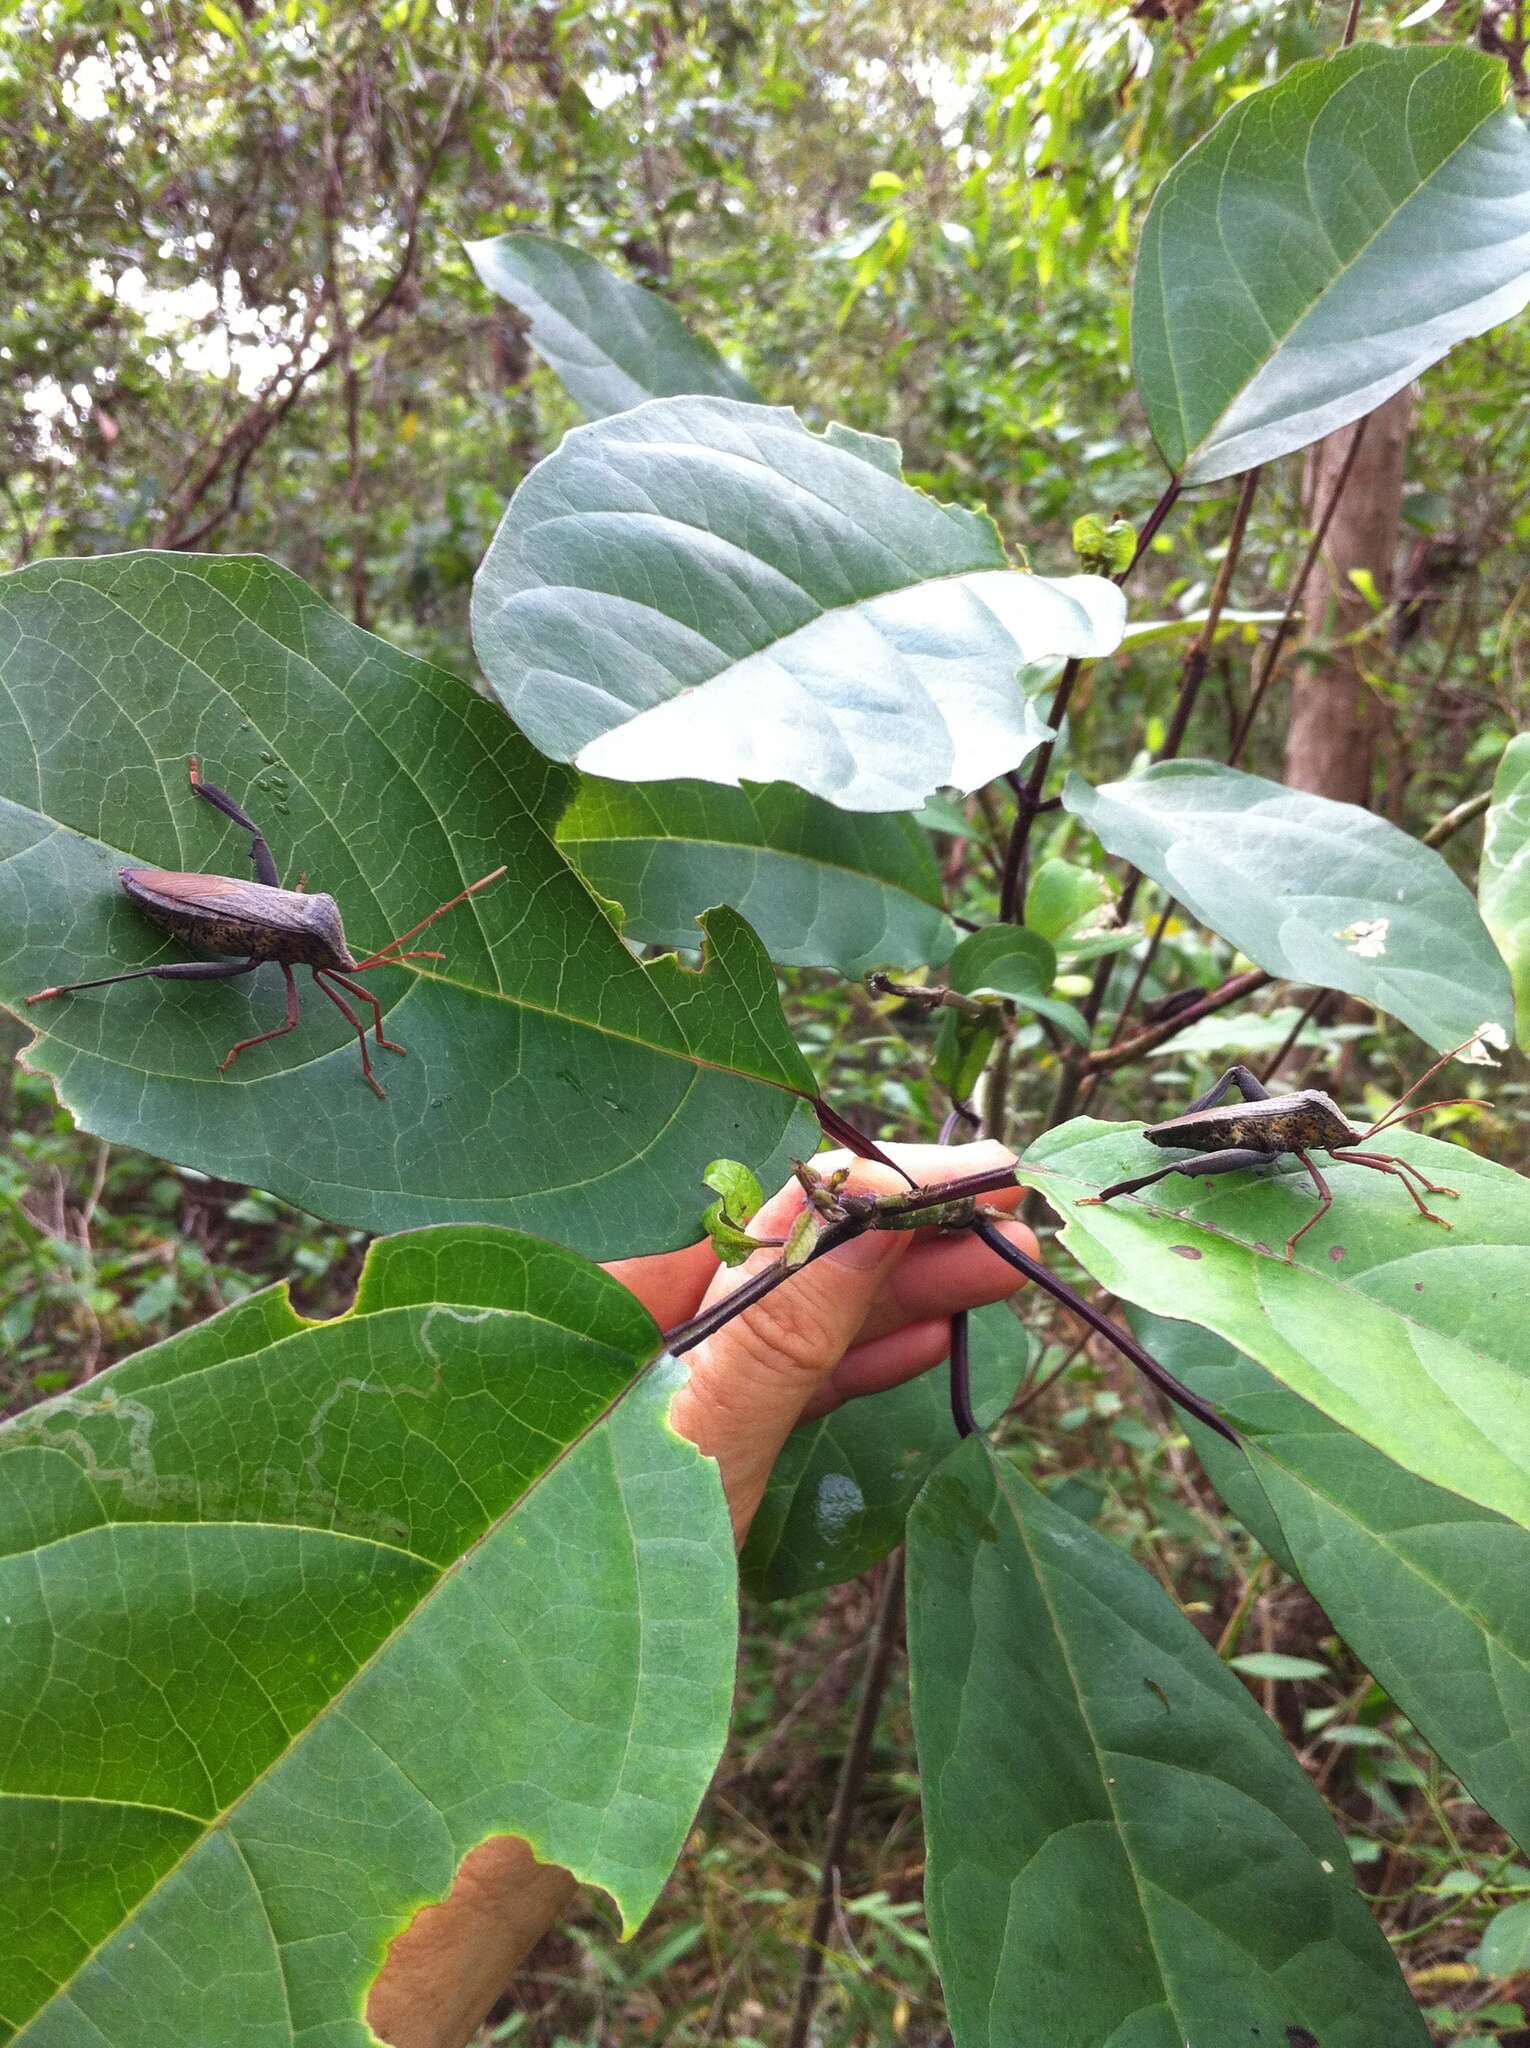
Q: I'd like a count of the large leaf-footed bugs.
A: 2